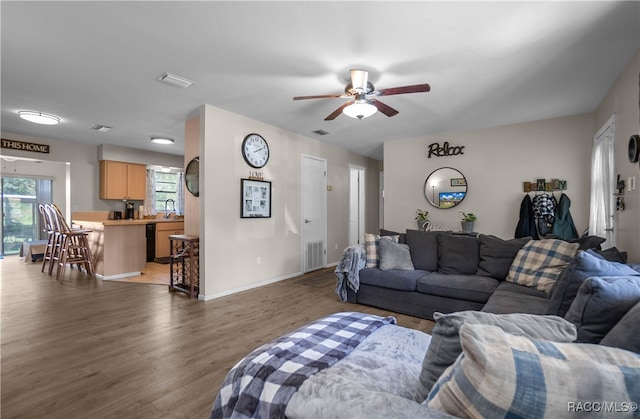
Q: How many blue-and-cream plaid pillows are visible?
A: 3